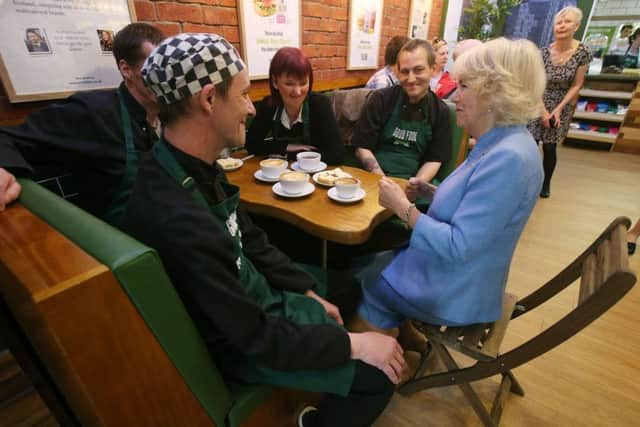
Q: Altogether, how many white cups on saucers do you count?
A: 4